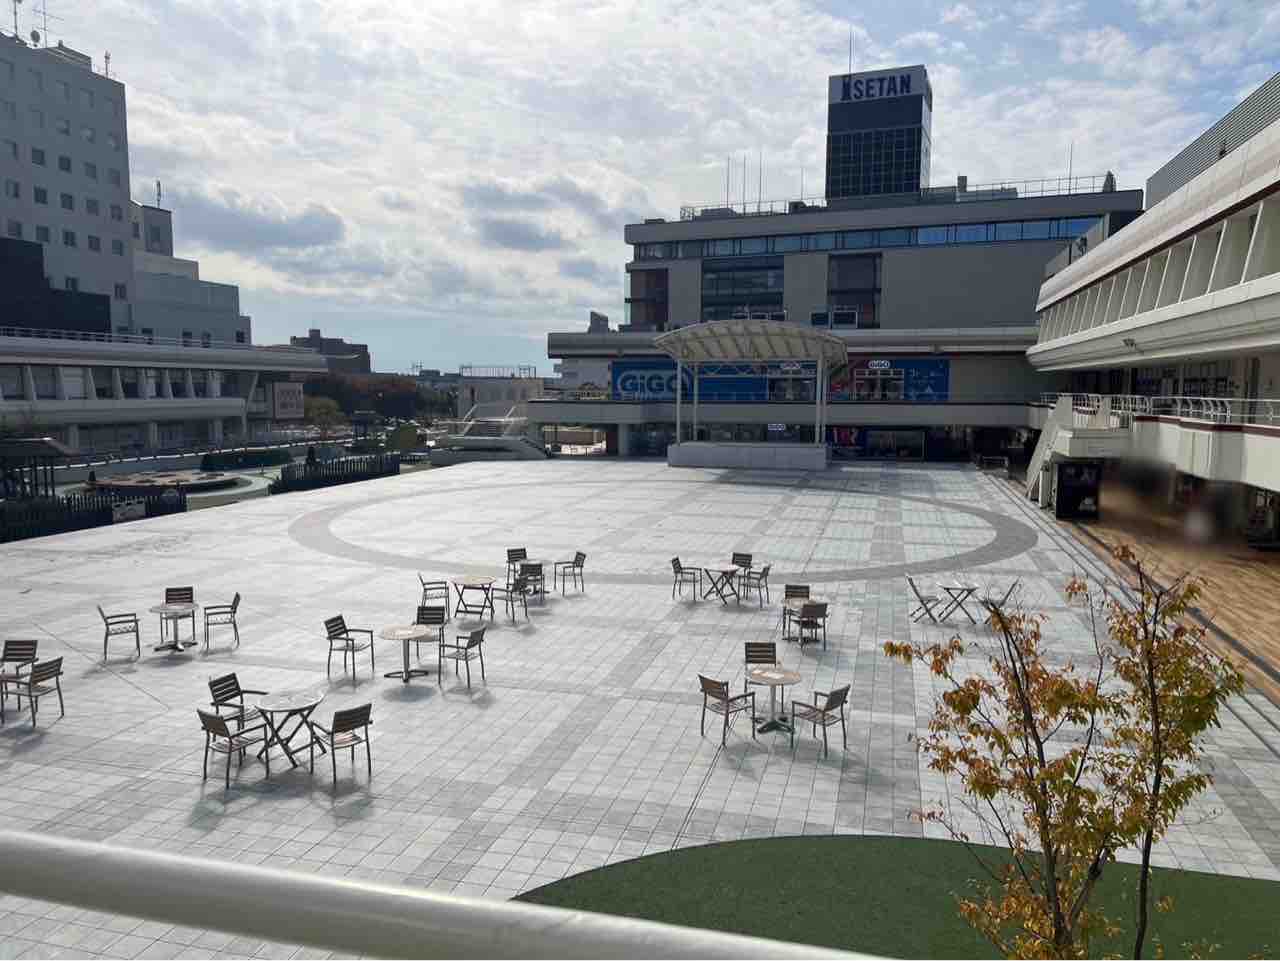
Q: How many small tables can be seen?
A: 9